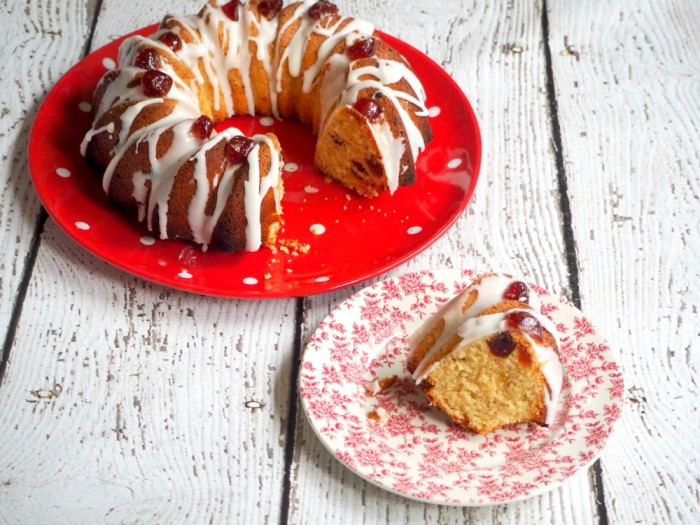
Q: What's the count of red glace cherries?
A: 12